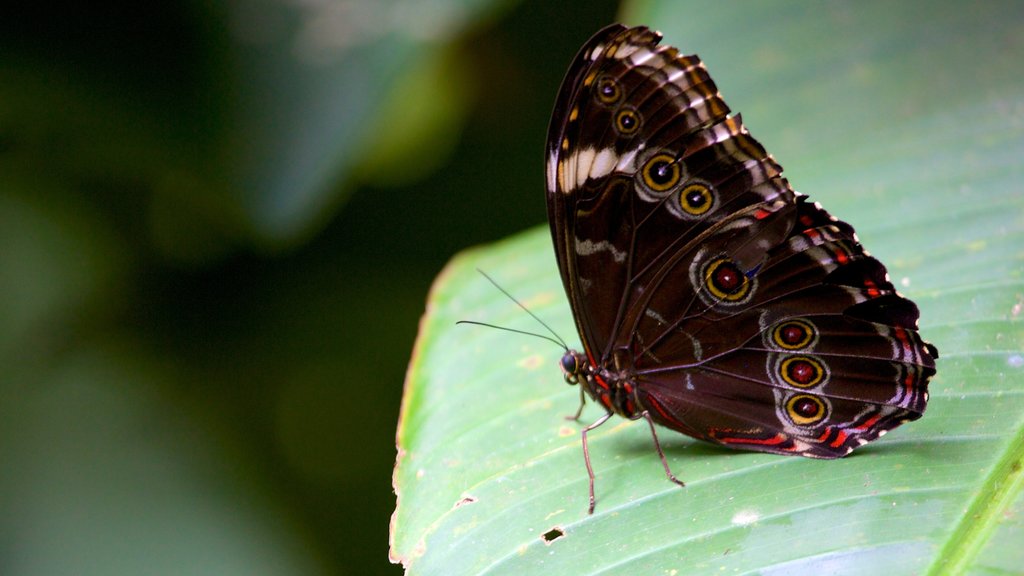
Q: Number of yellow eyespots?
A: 8